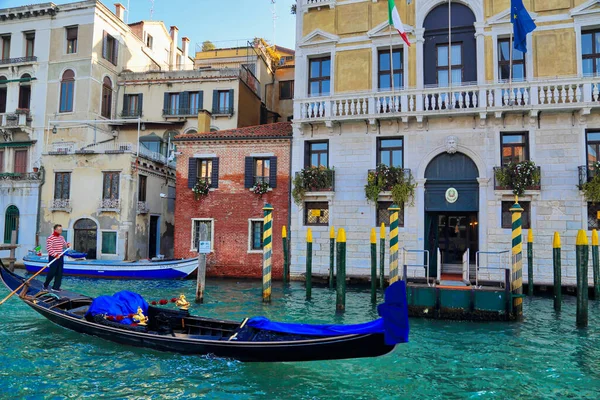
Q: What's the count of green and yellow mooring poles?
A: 13